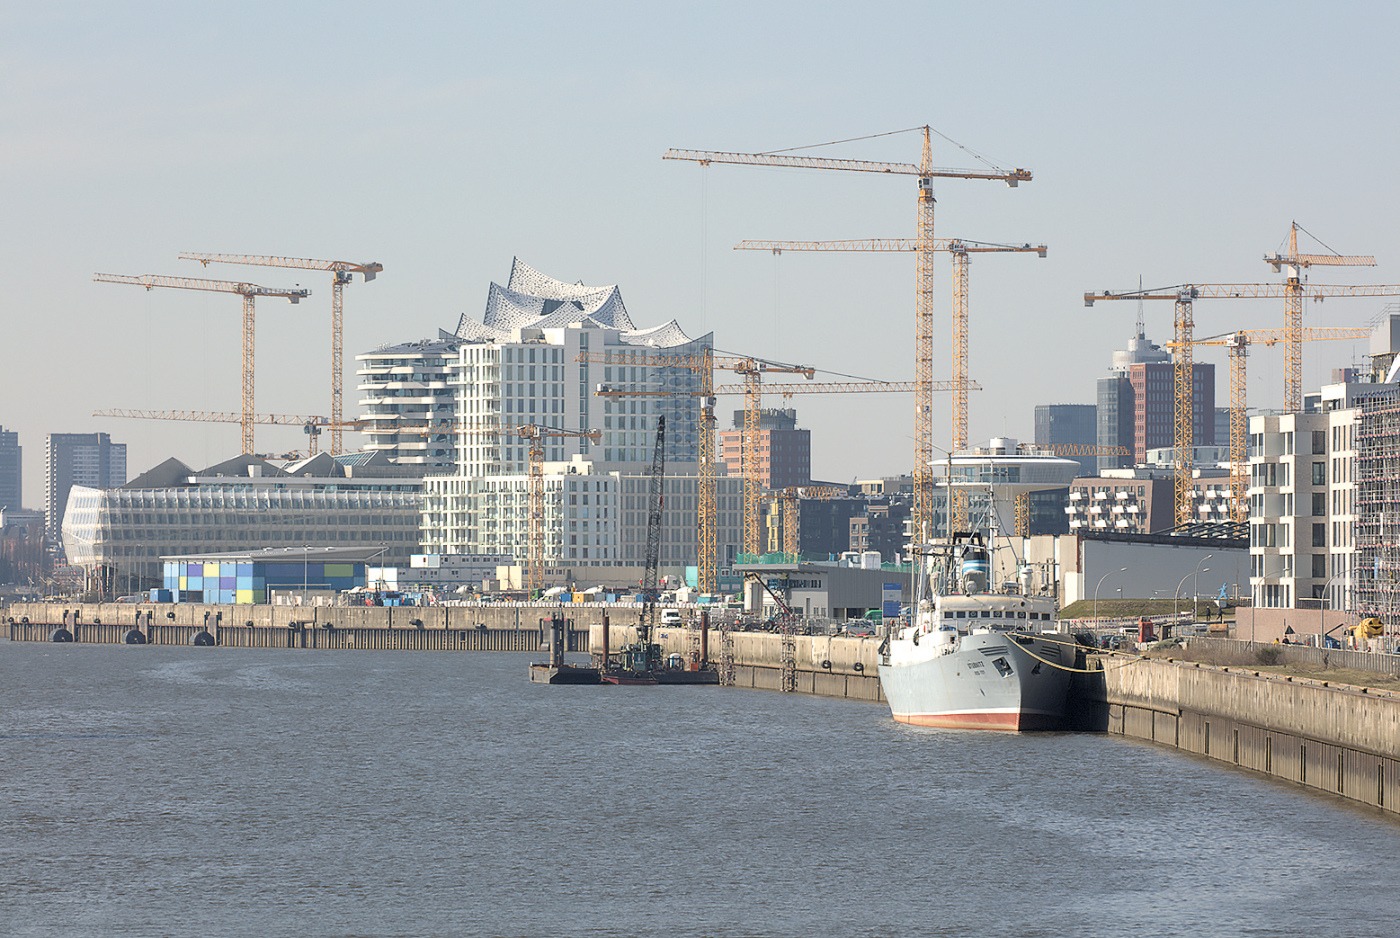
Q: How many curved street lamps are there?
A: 6